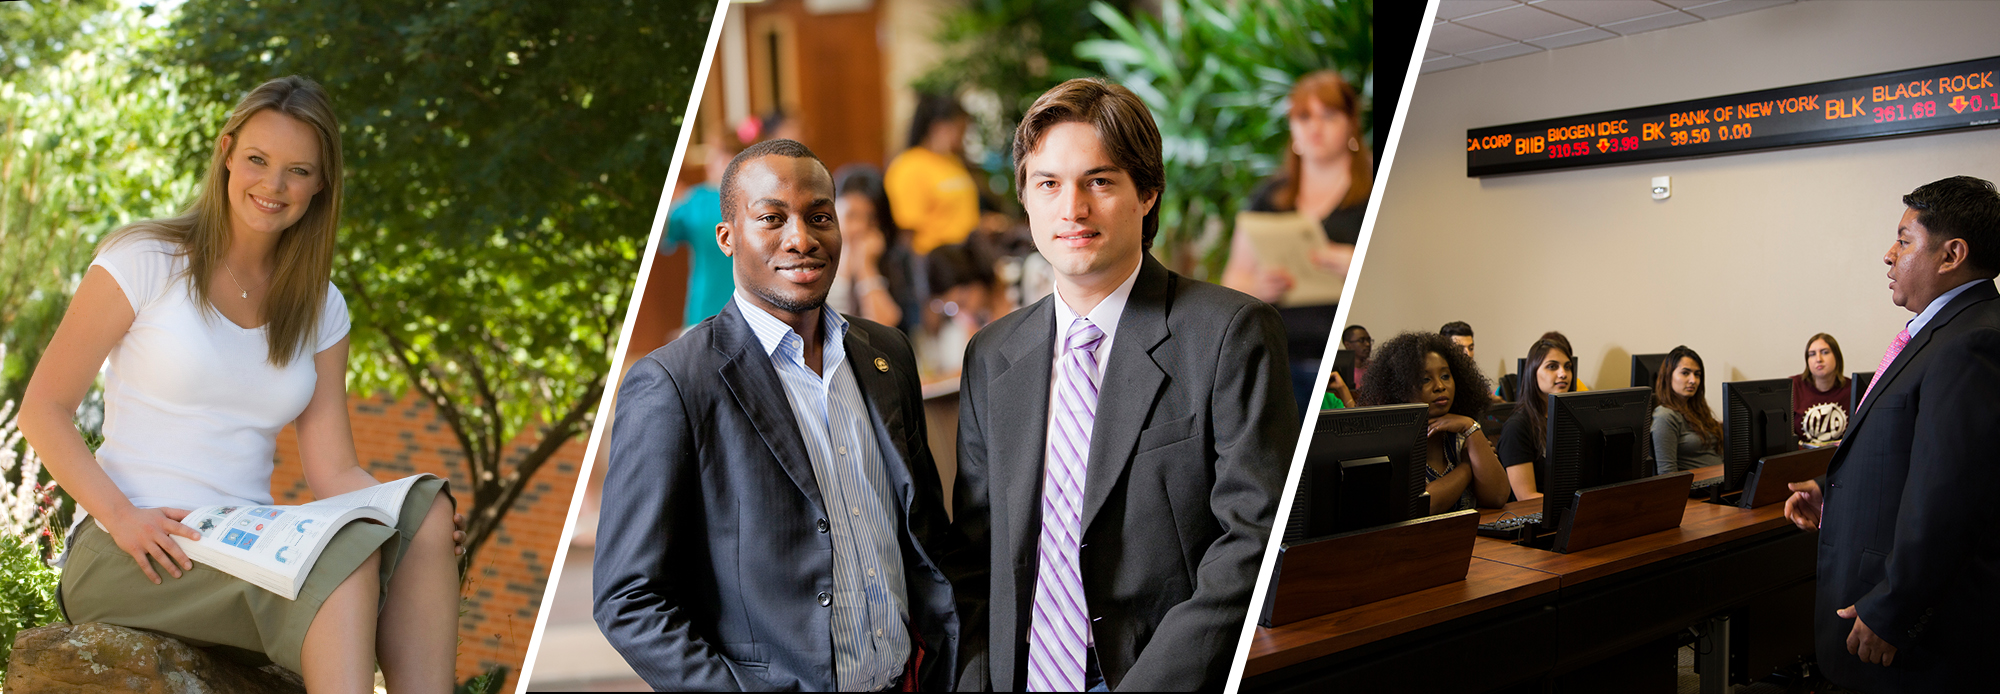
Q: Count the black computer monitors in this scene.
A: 7